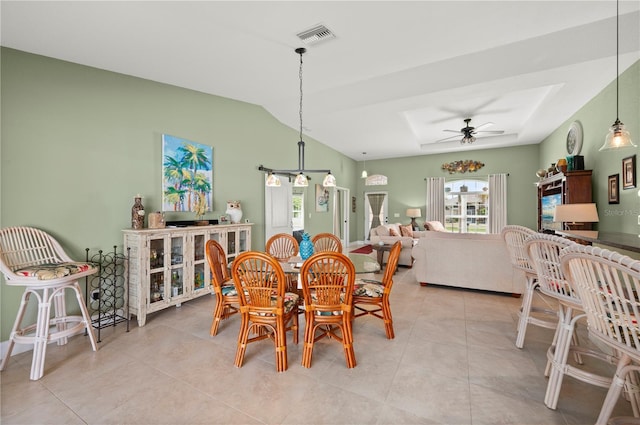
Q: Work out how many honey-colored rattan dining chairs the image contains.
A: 6